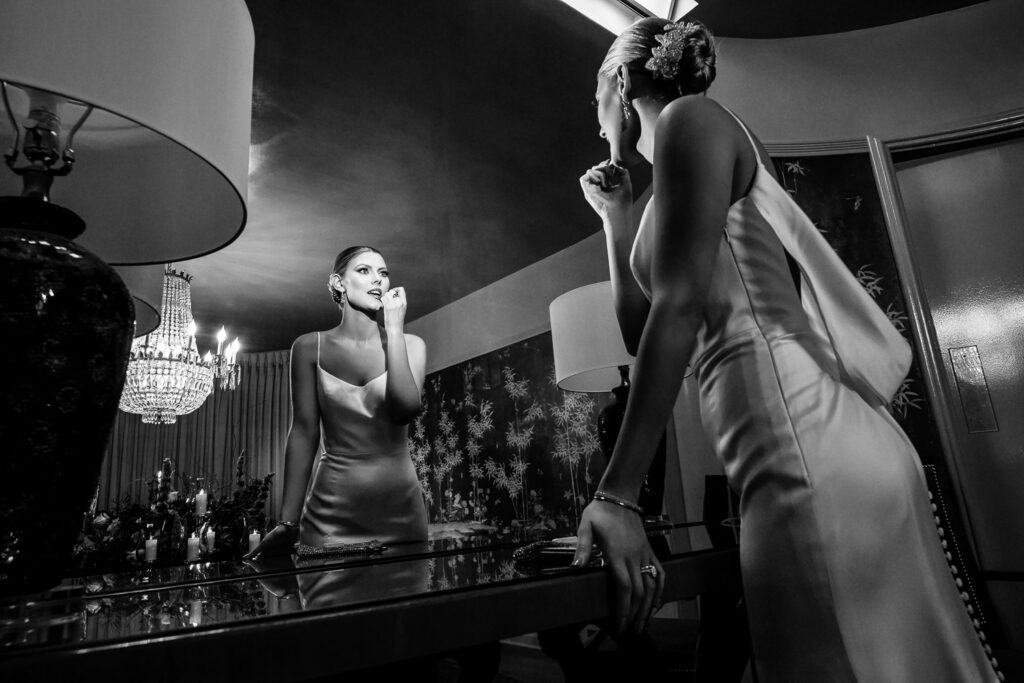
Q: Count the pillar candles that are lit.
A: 5